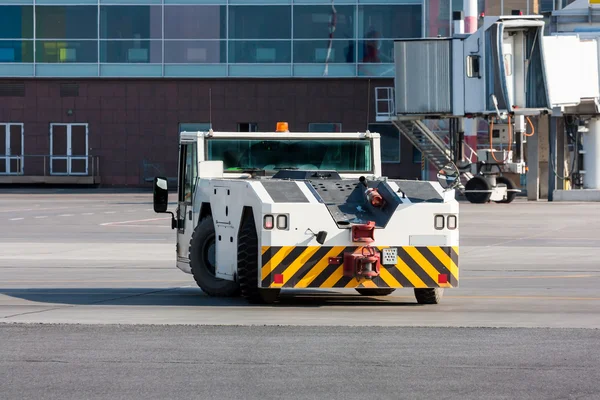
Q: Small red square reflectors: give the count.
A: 2